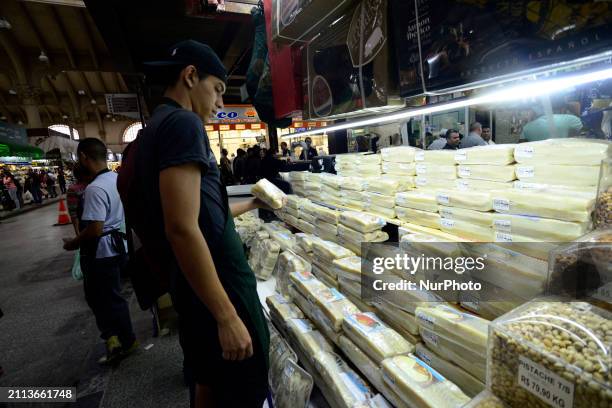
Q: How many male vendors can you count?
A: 2